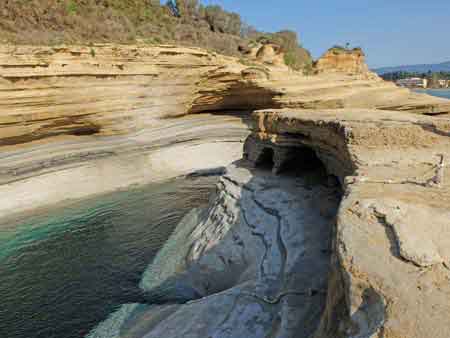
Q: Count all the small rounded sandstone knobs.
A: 2